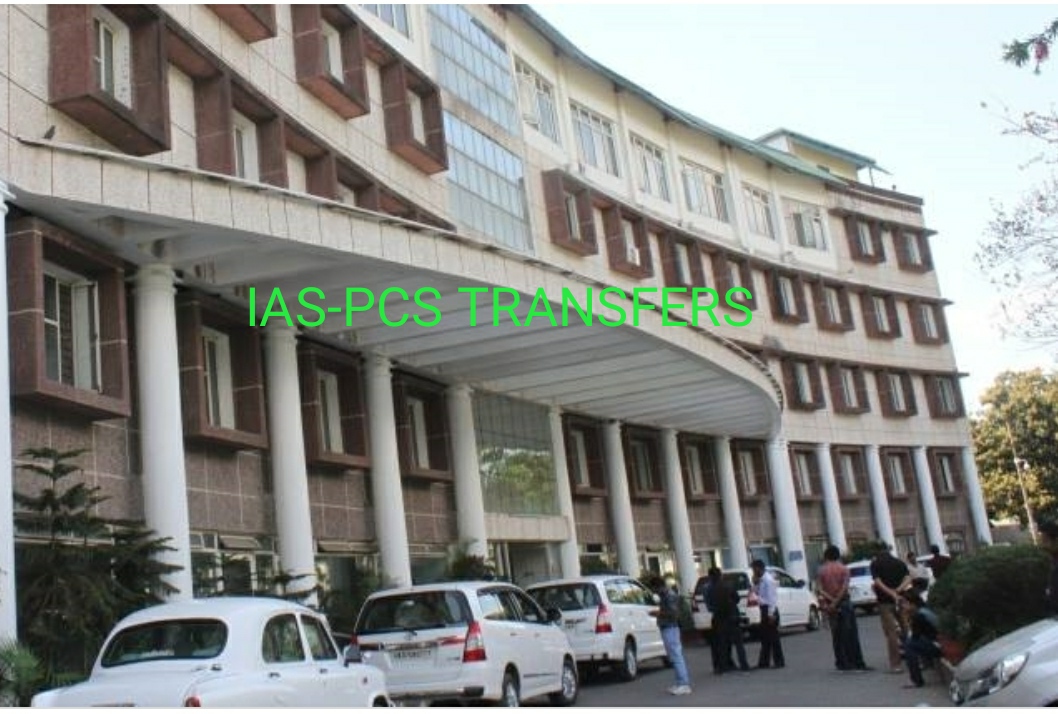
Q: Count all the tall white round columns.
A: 14